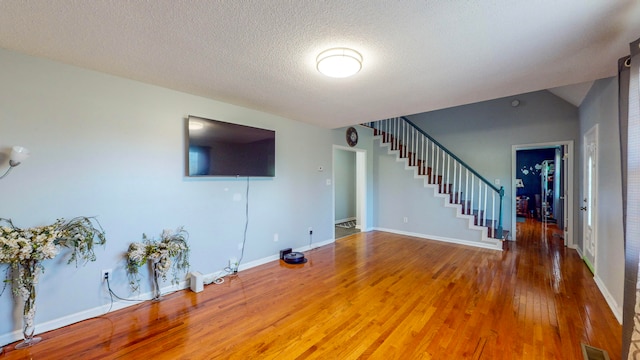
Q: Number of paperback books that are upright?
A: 0